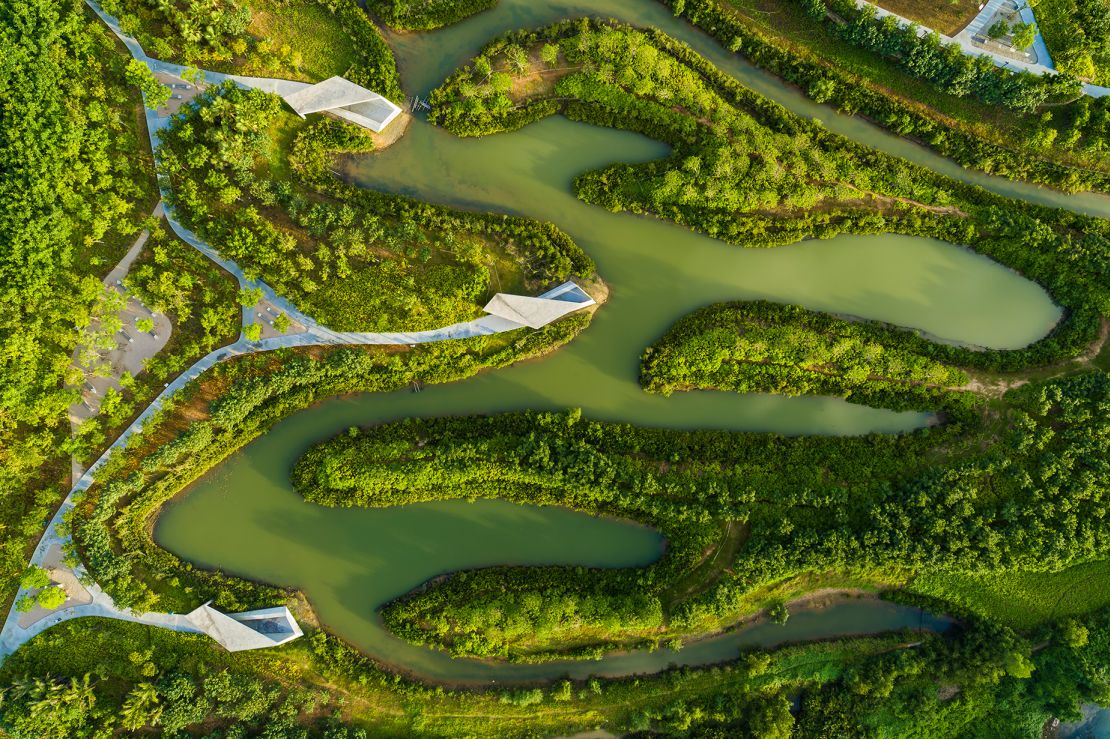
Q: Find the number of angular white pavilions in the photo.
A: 3